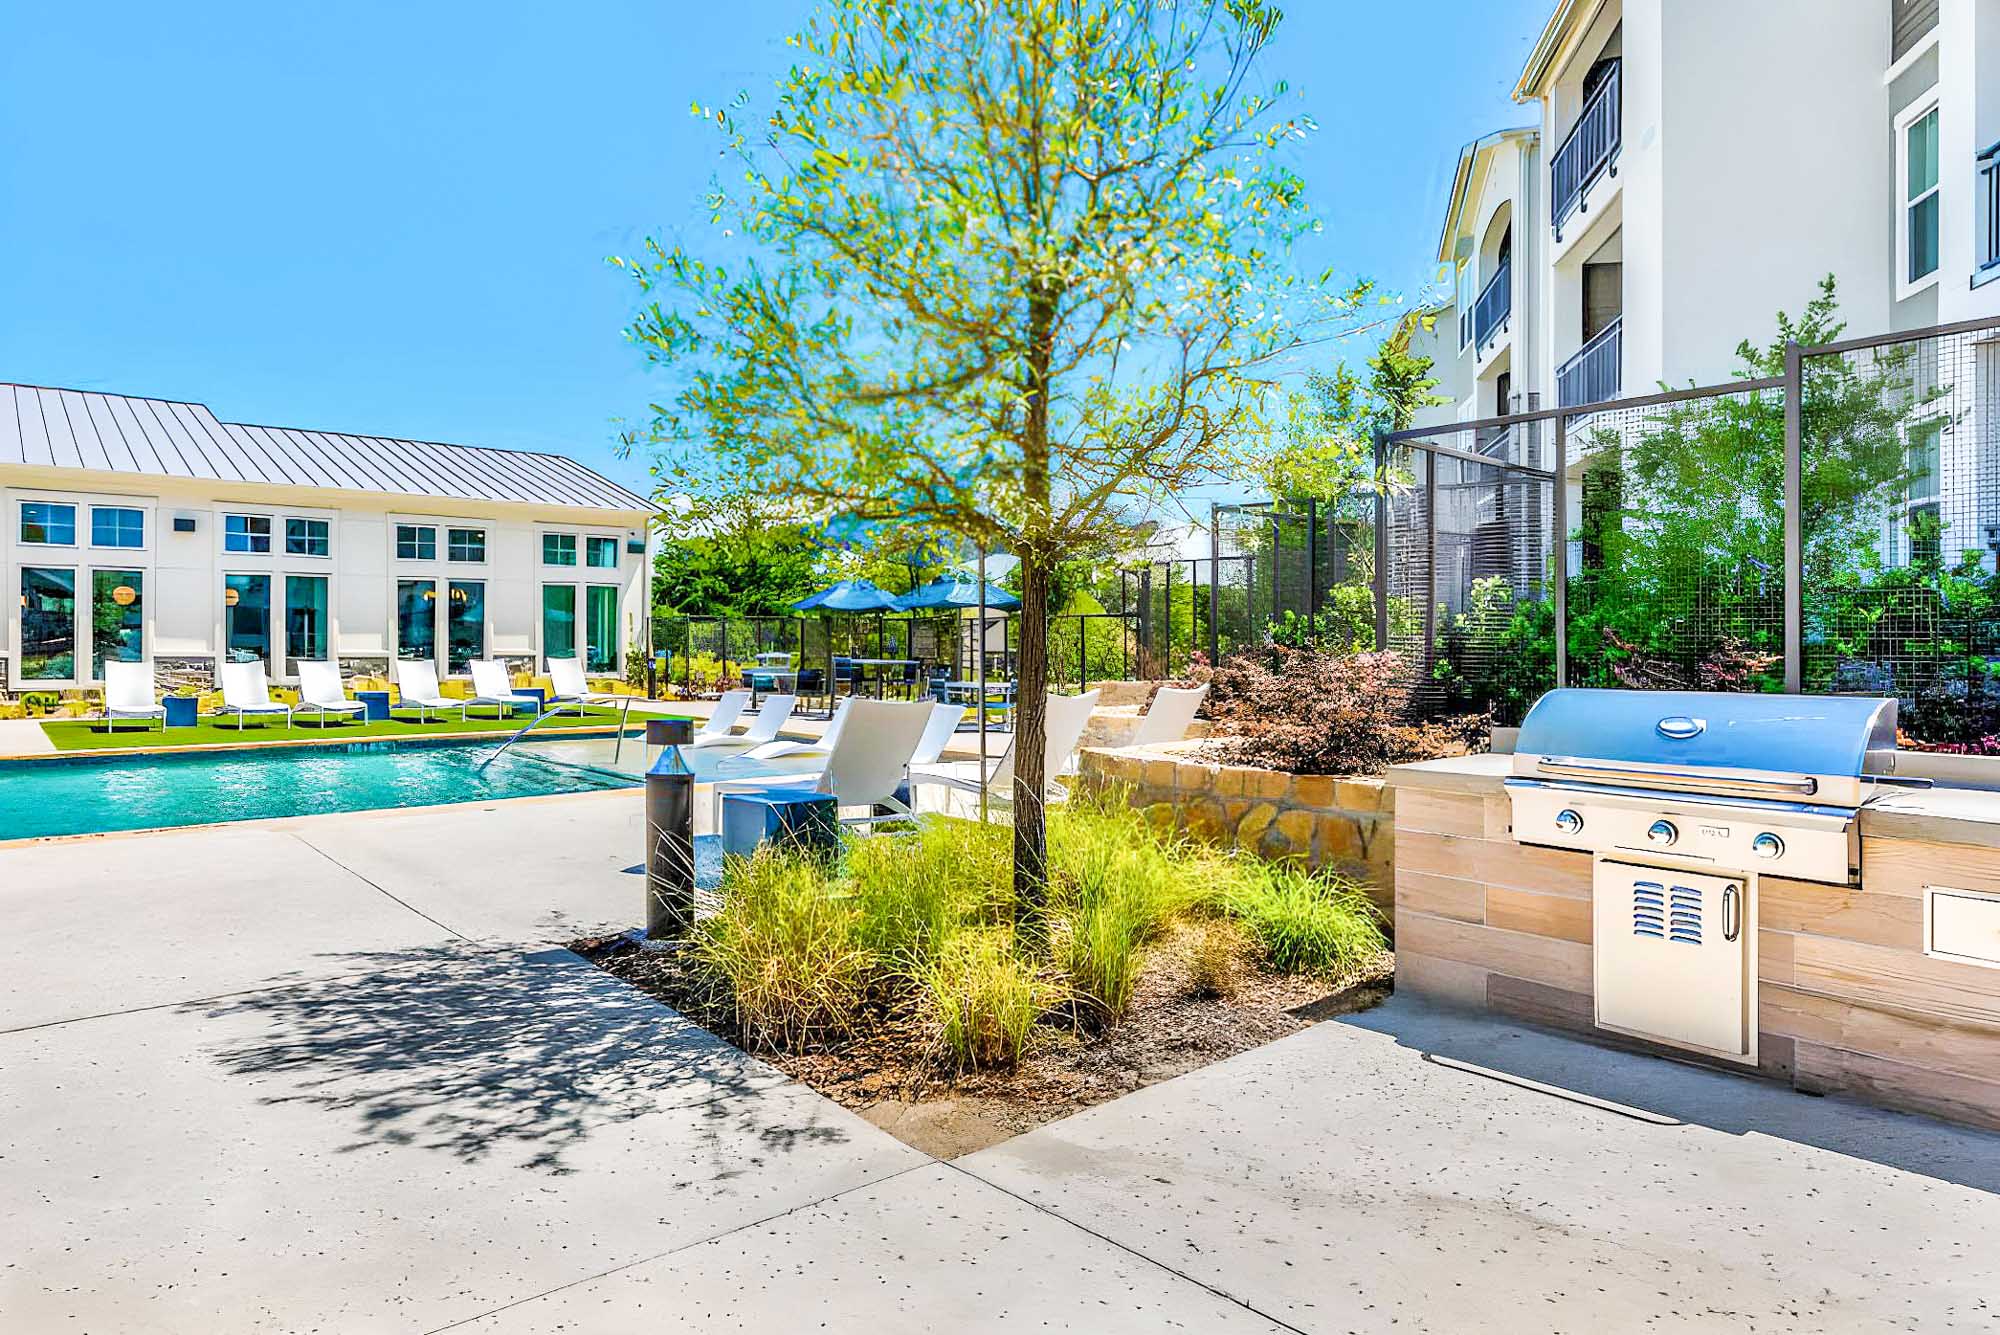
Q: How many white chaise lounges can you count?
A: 13